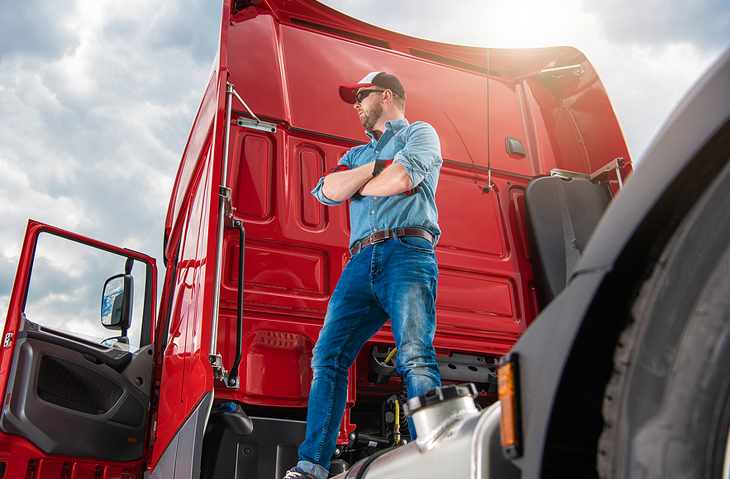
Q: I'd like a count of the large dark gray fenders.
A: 1